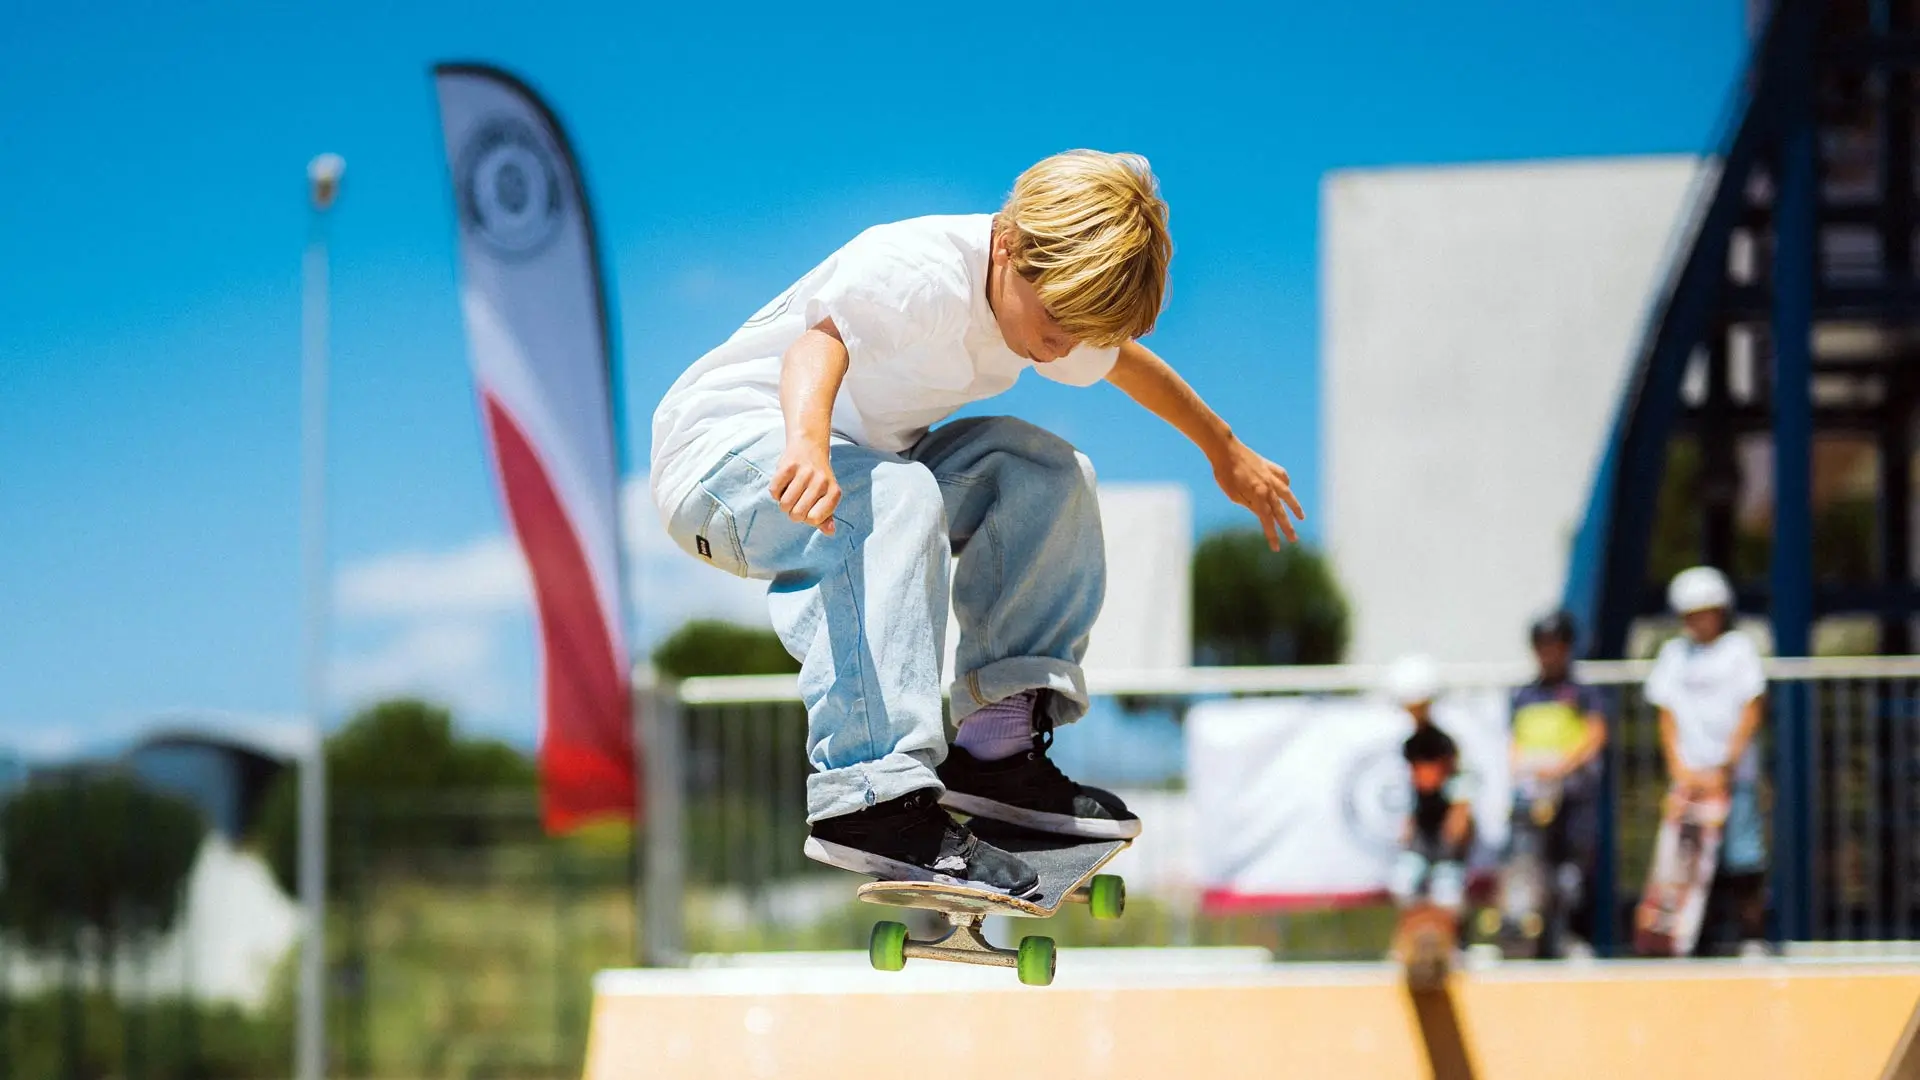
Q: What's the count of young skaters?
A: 4